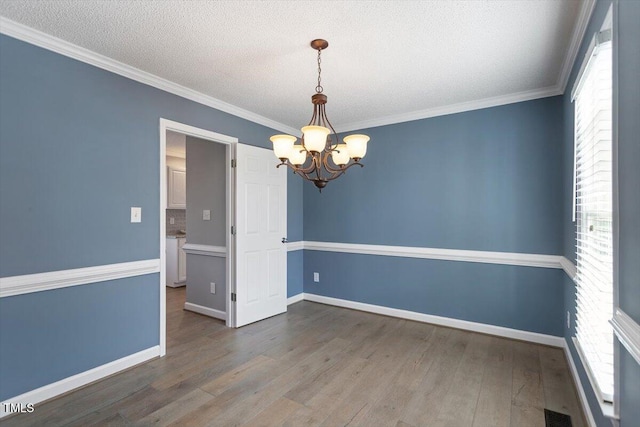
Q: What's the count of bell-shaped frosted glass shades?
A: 5